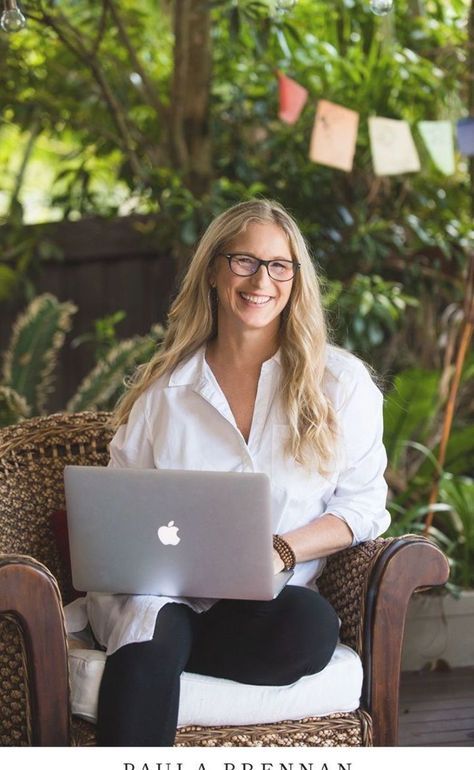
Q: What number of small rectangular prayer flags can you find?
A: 5